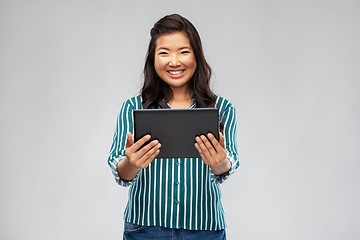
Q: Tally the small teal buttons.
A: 3